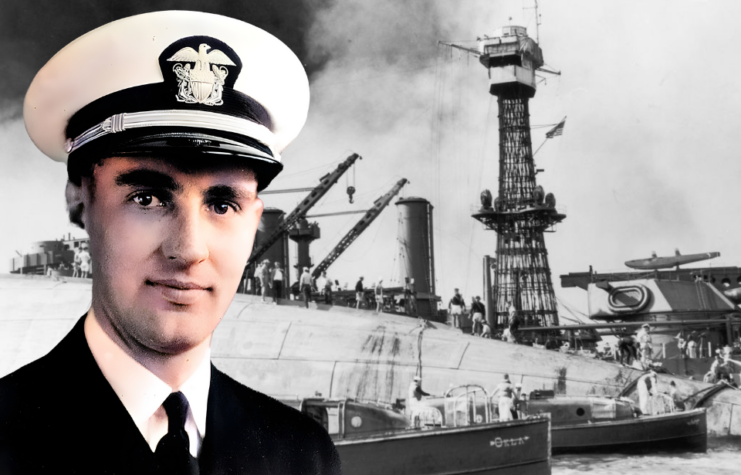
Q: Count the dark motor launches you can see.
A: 2